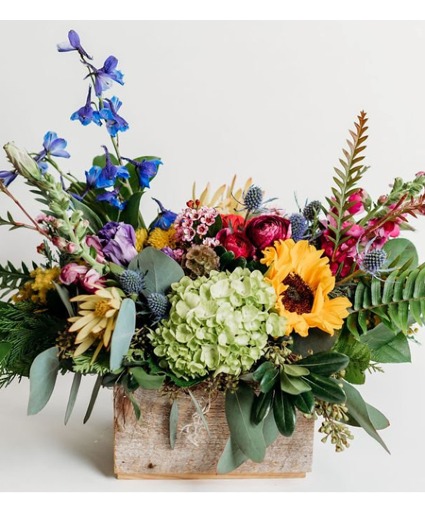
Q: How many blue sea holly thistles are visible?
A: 6